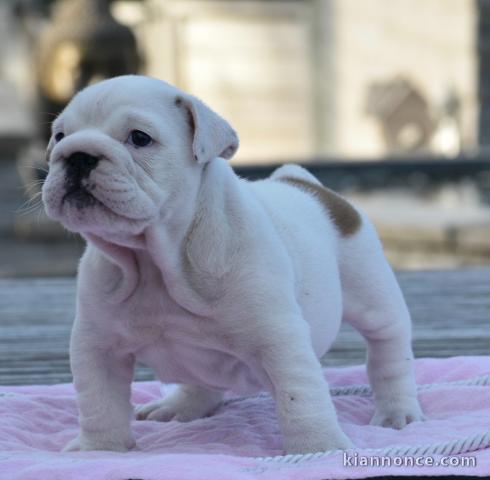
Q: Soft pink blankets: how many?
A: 1